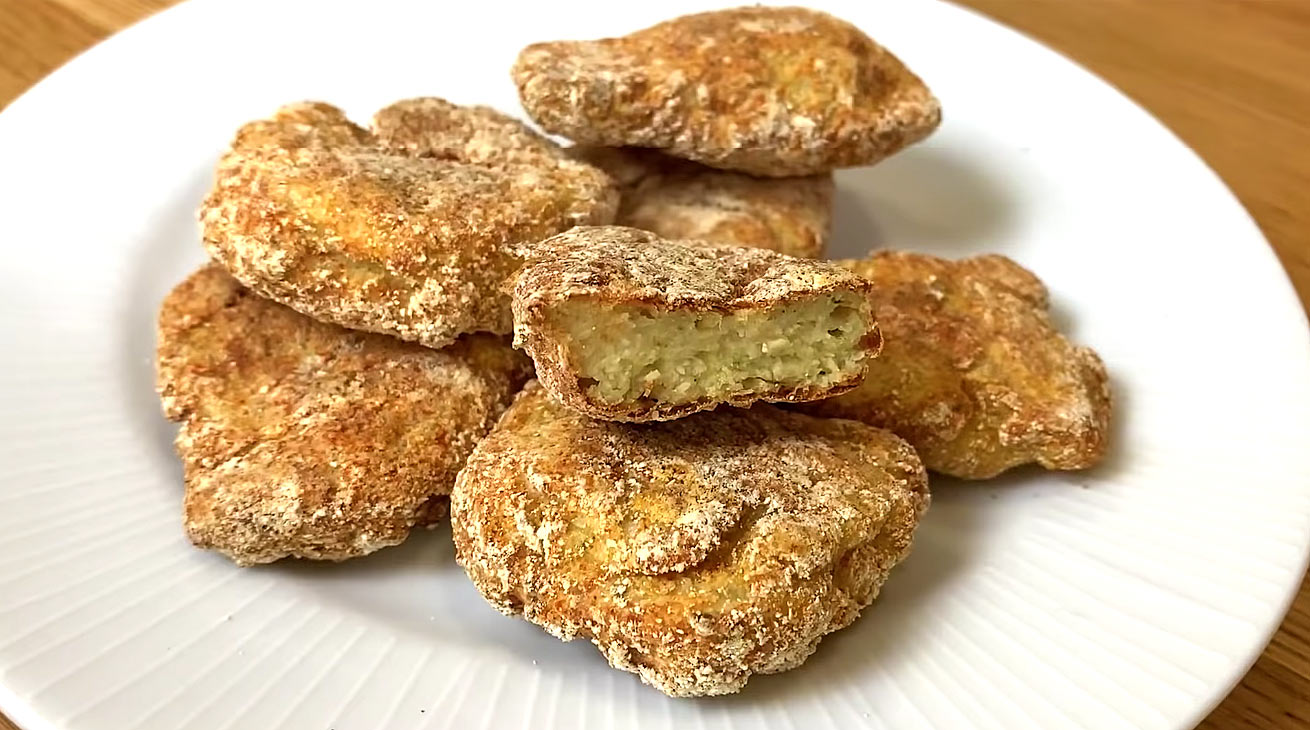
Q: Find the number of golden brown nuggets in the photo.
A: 7